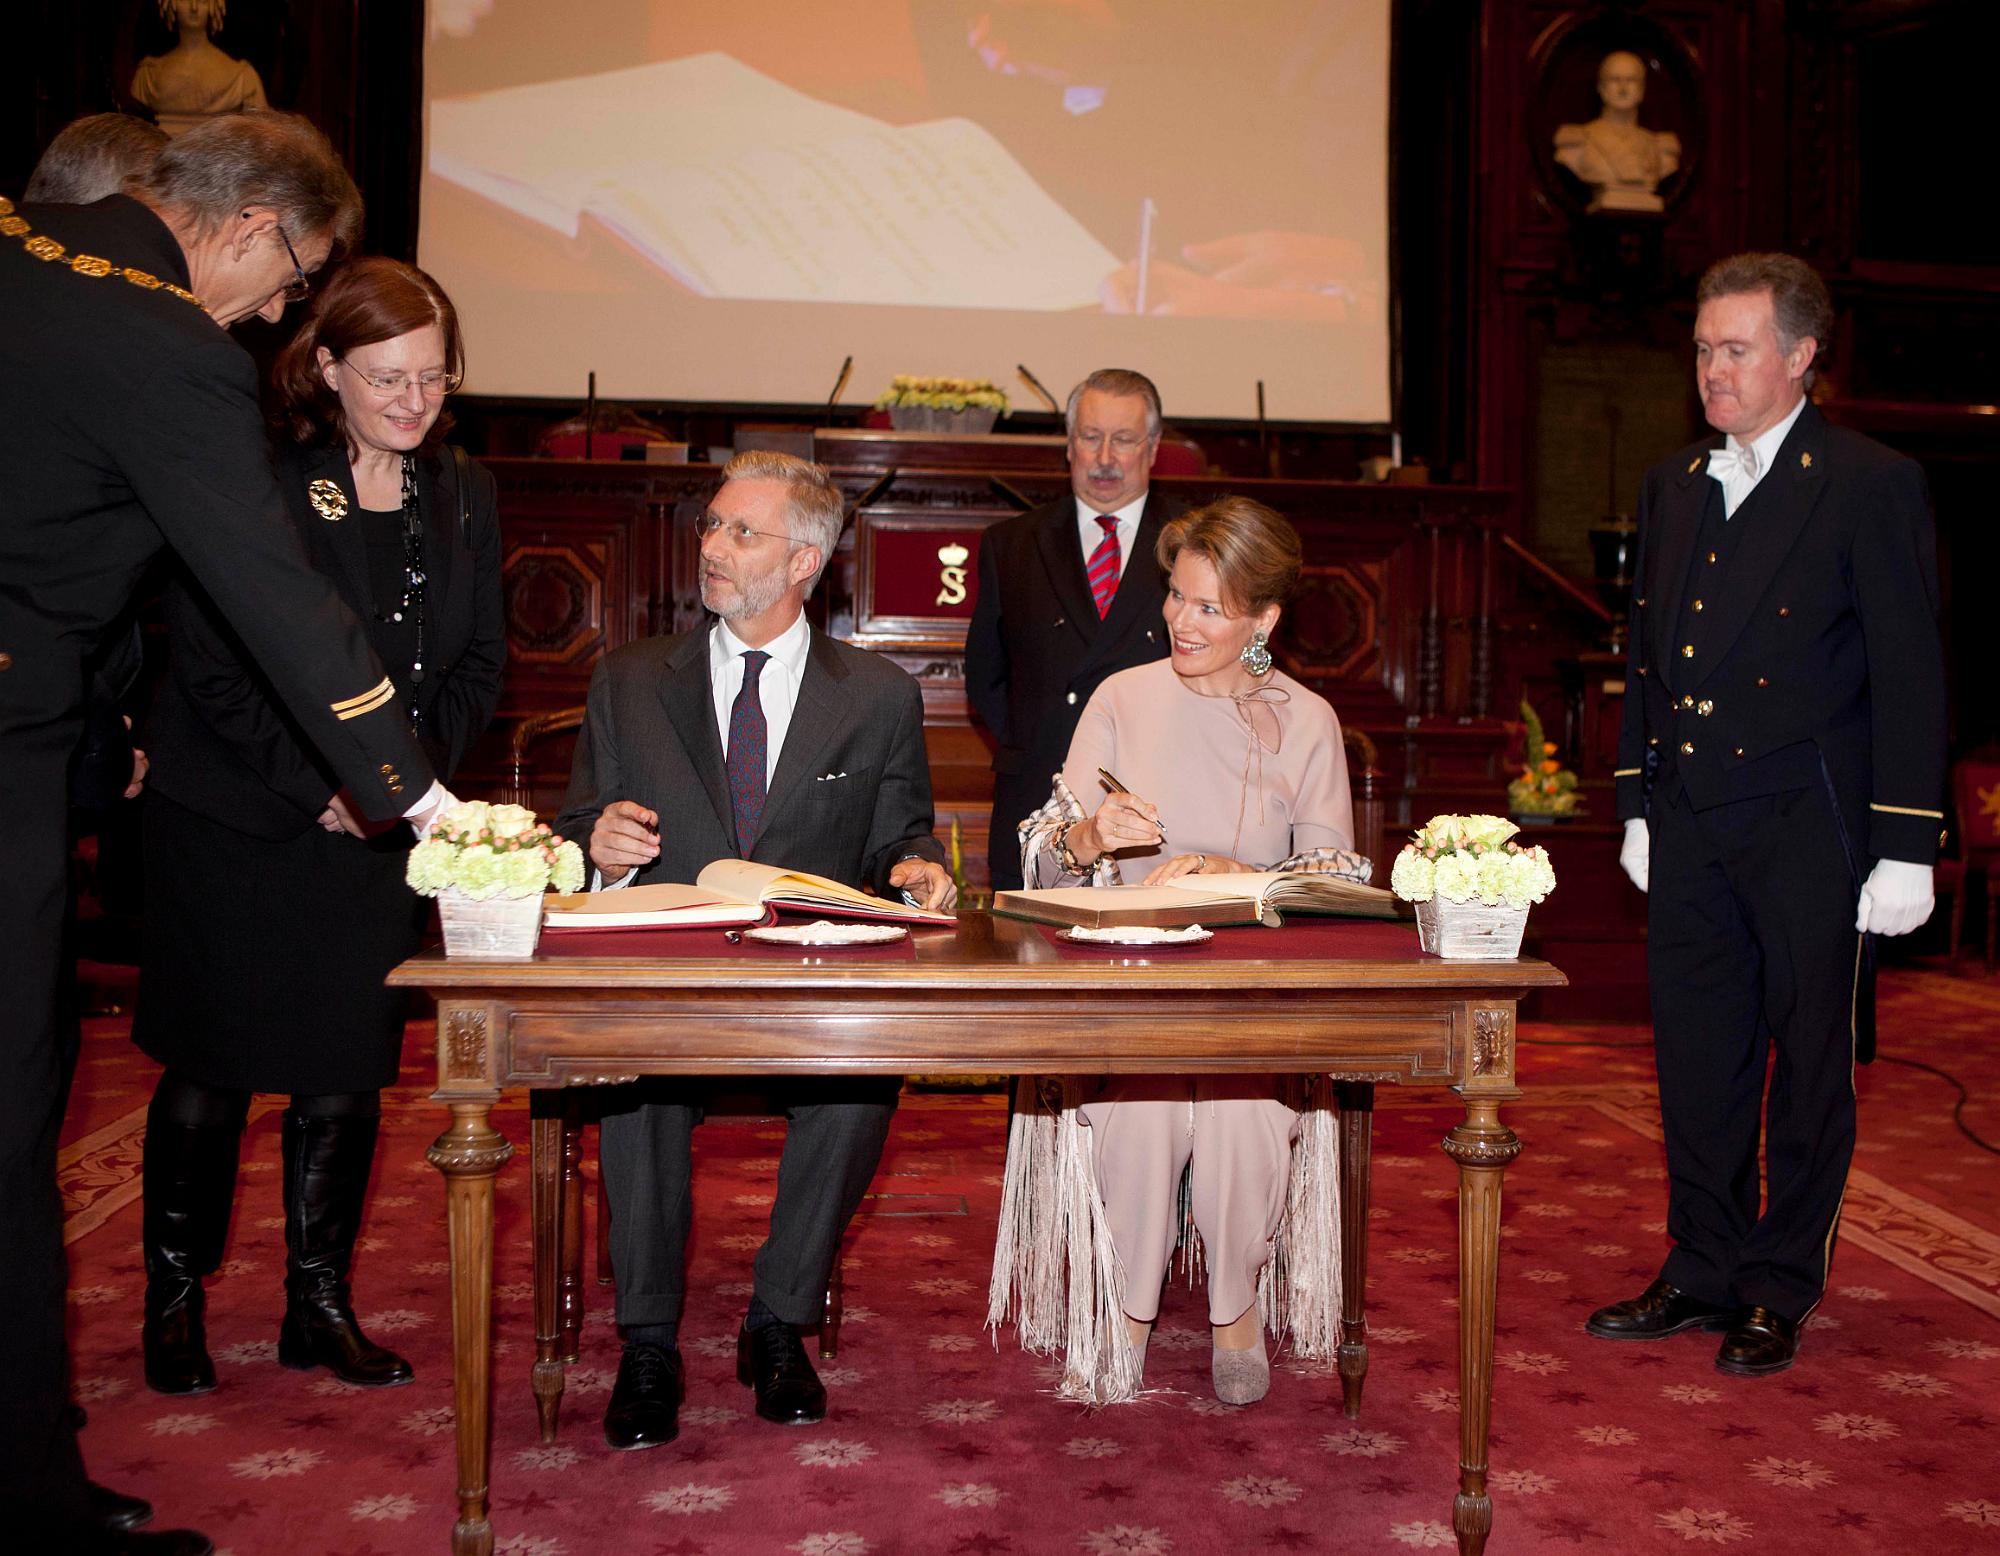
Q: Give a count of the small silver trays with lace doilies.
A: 2